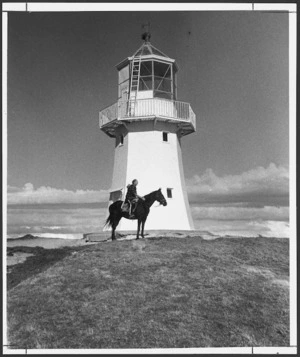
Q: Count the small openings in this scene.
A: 3